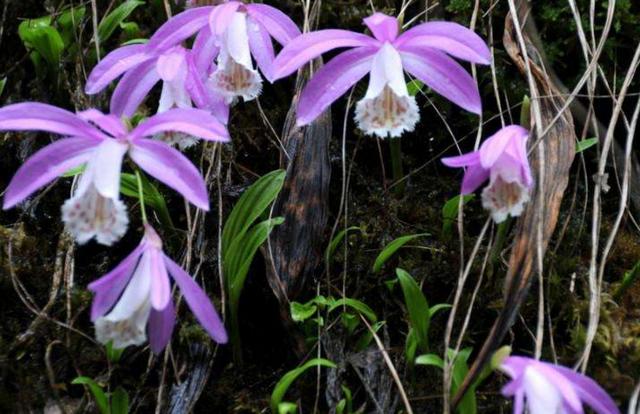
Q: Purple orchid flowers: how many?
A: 7